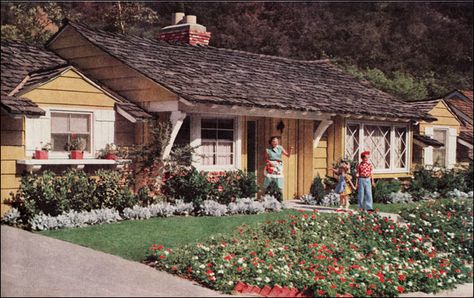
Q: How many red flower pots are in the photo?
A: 3